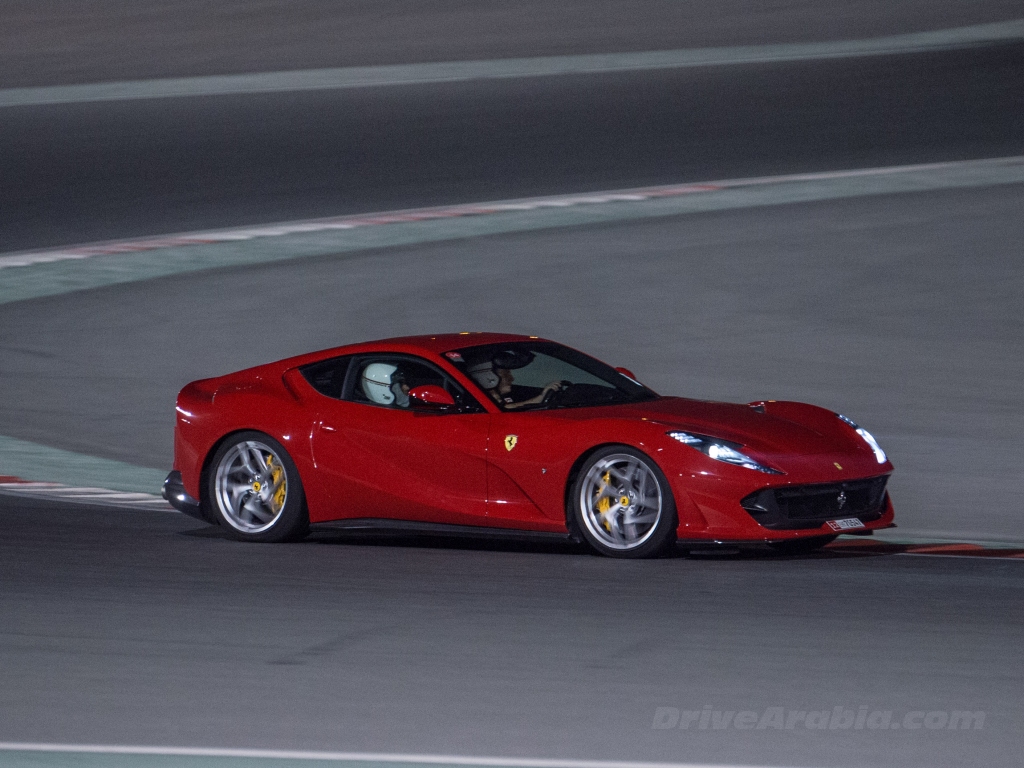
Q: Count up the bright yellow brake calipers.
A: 2